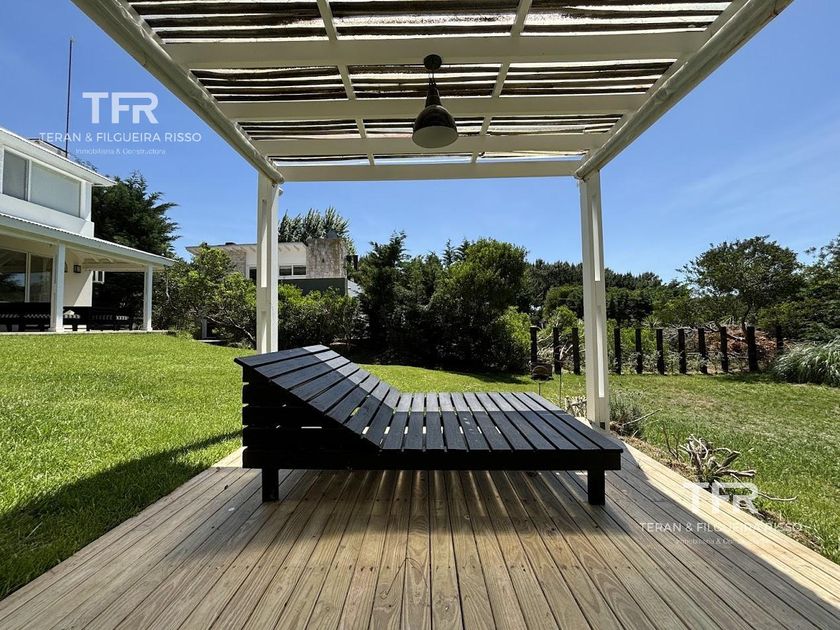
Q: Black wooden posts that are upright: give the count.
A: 11